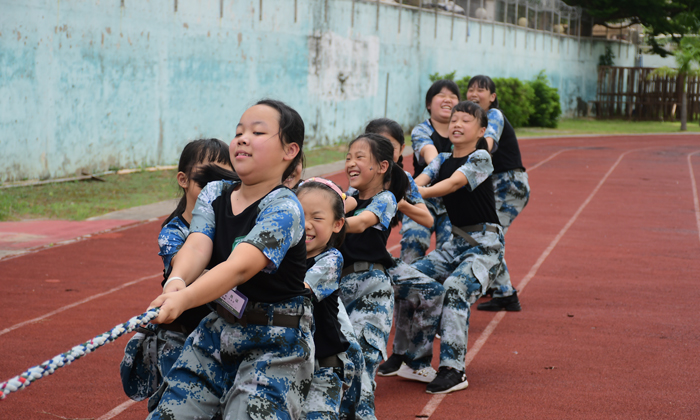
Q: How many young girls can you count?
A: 9